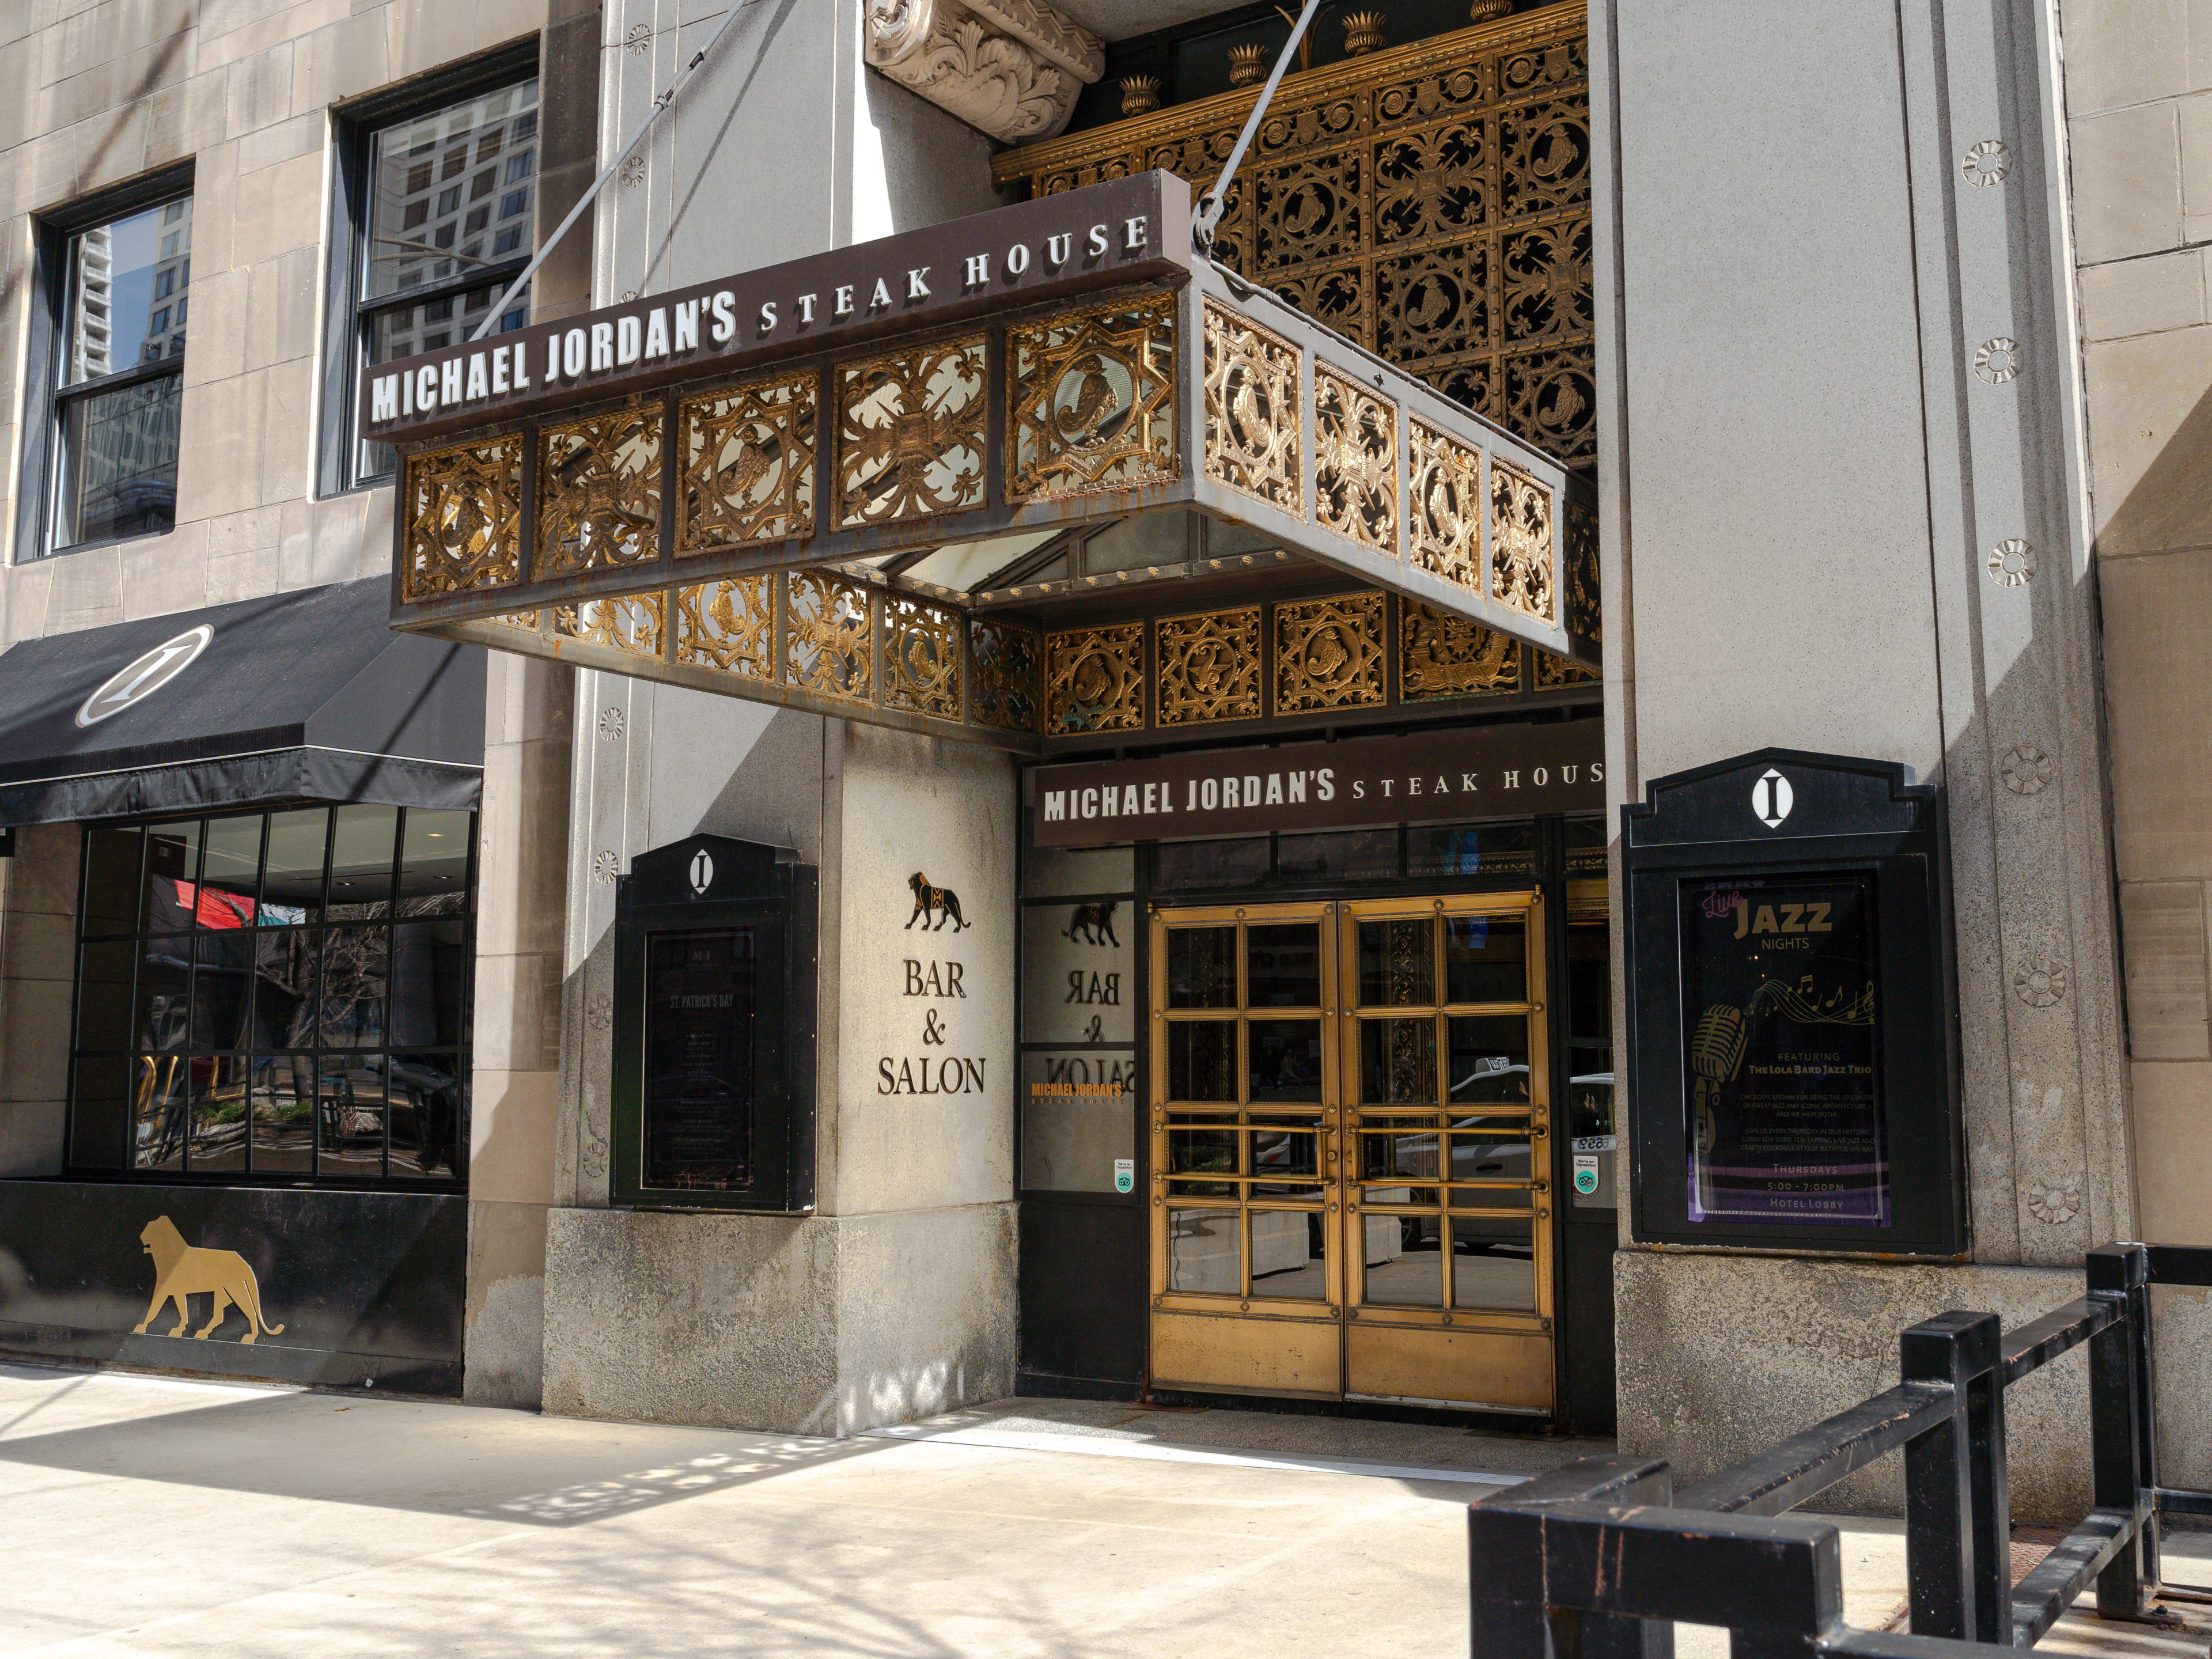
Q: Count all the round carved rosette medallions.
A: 13